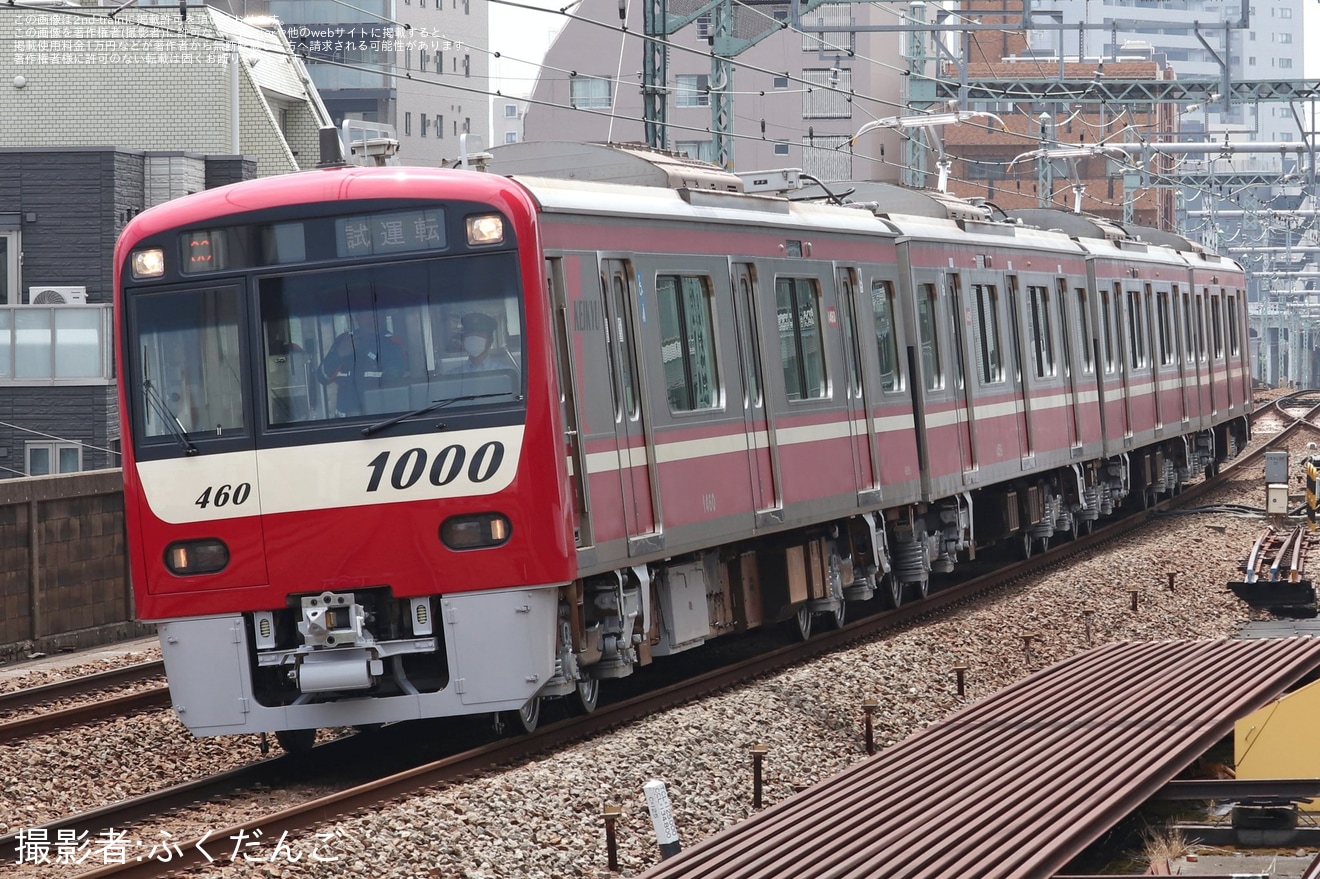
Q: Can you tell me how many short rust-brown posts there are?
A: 8